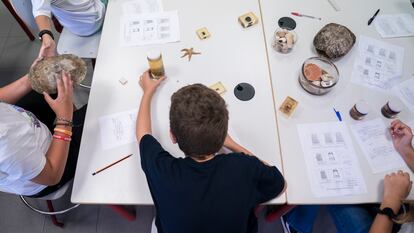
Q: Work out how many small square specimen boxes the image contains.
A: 4